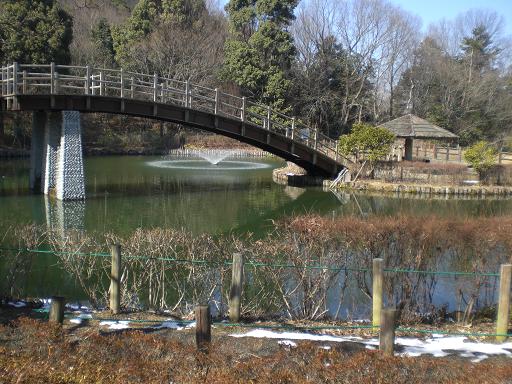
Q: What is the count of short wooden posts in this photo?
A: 3